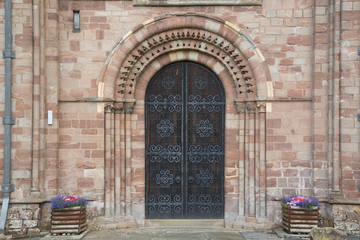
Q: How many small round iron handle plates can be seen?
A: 2